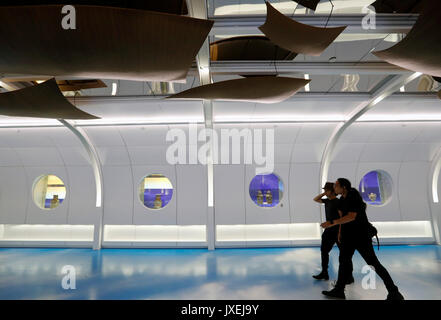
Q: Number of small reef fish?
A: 0